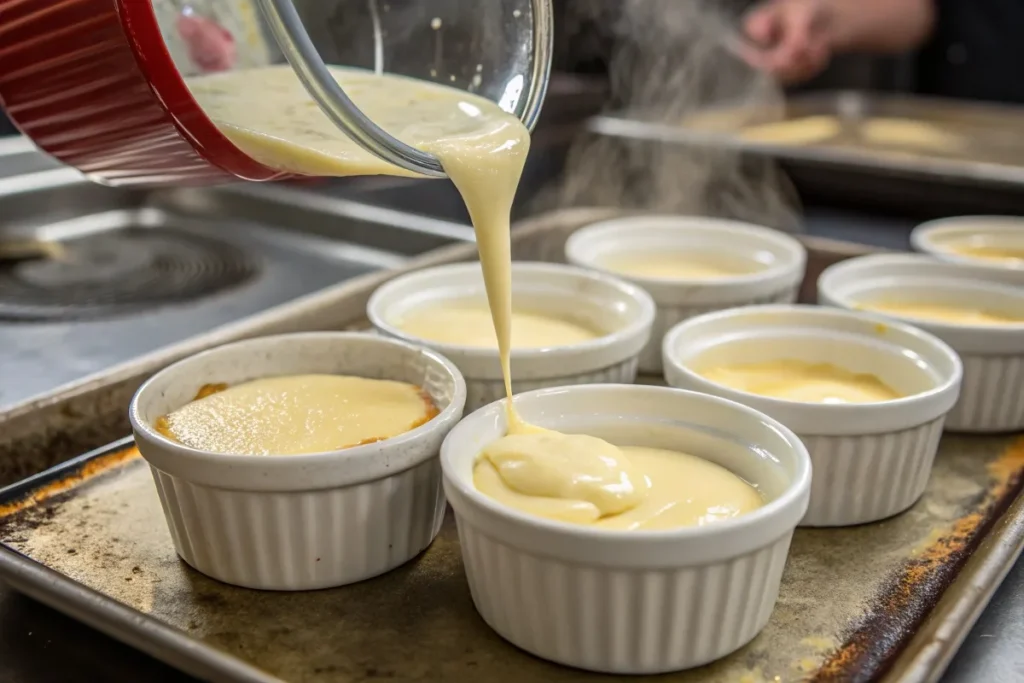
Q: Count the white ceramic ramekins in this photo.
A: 7